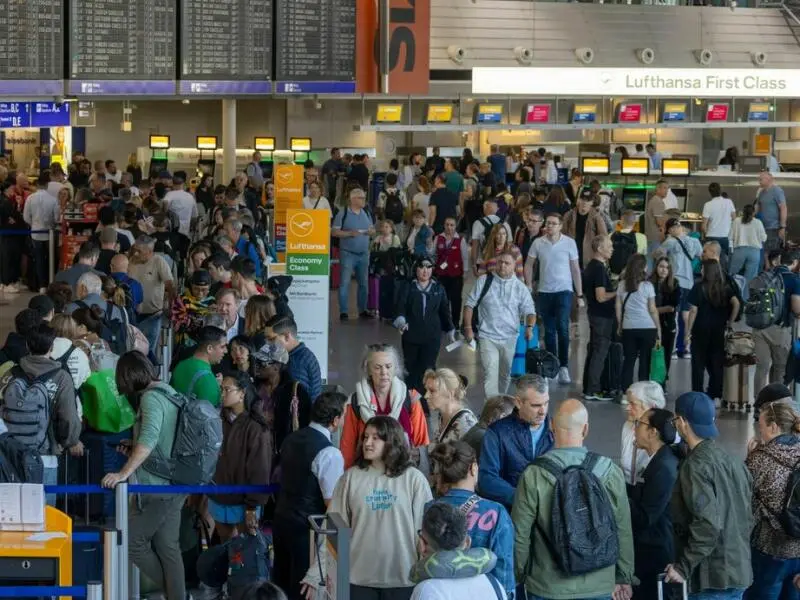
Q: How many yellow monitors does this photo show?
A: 9